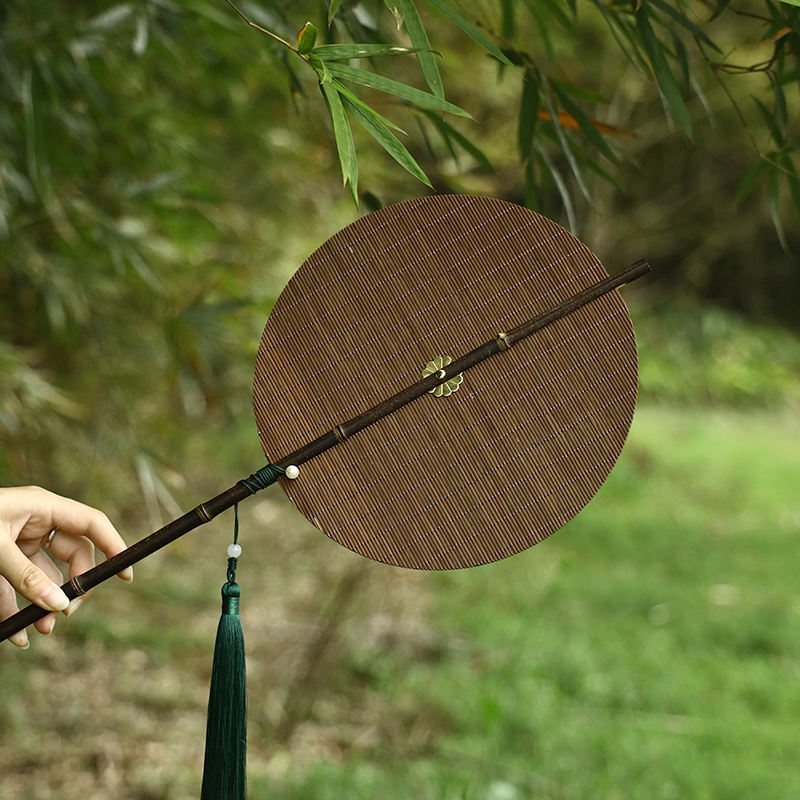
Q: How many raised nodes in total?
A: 4